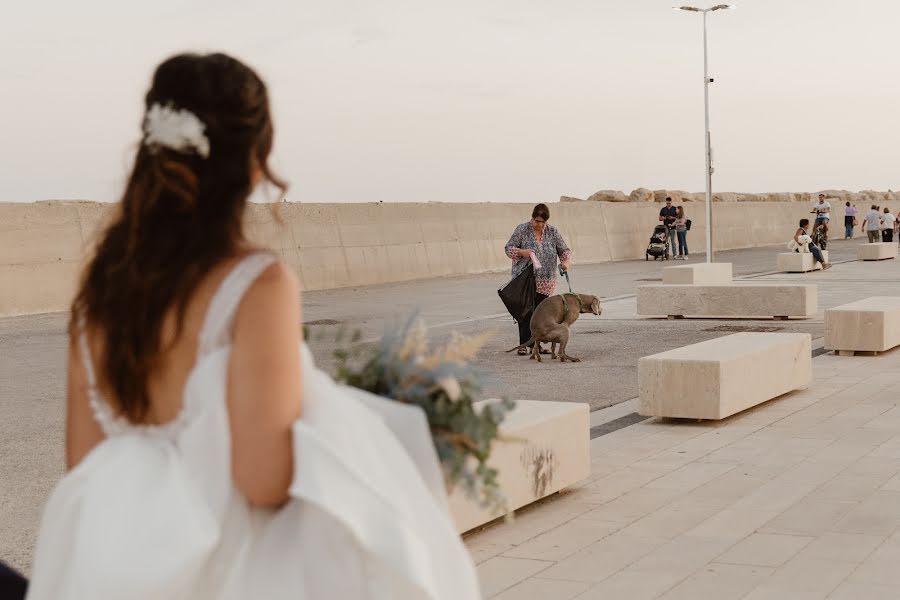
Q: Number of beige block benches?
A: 7